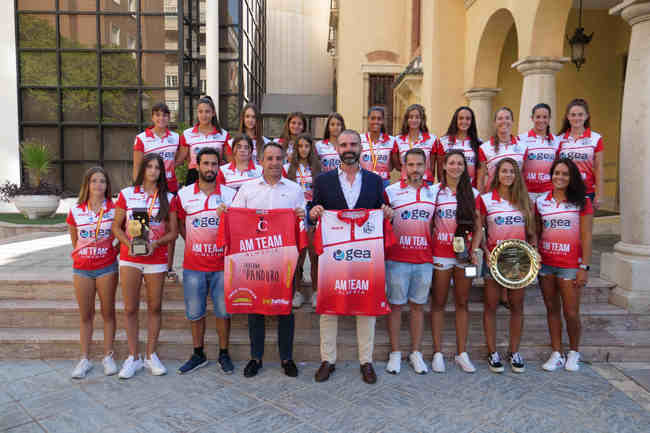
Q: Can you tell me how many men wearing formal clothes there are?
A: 2